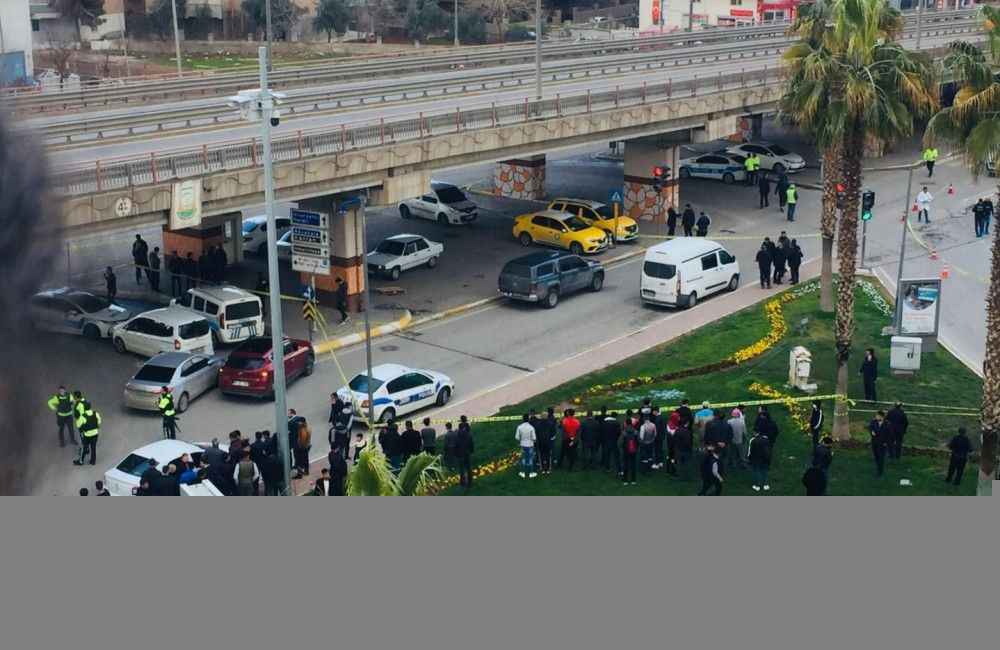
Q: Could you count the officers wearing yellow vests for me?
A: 8